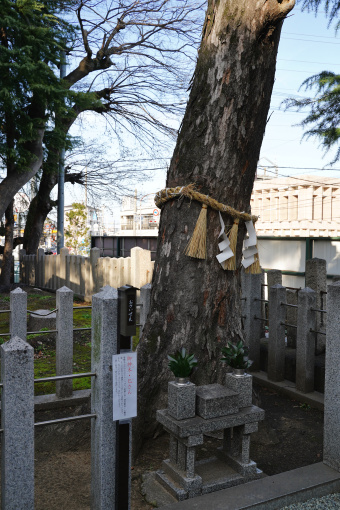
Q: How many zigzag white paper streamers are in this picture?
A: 2